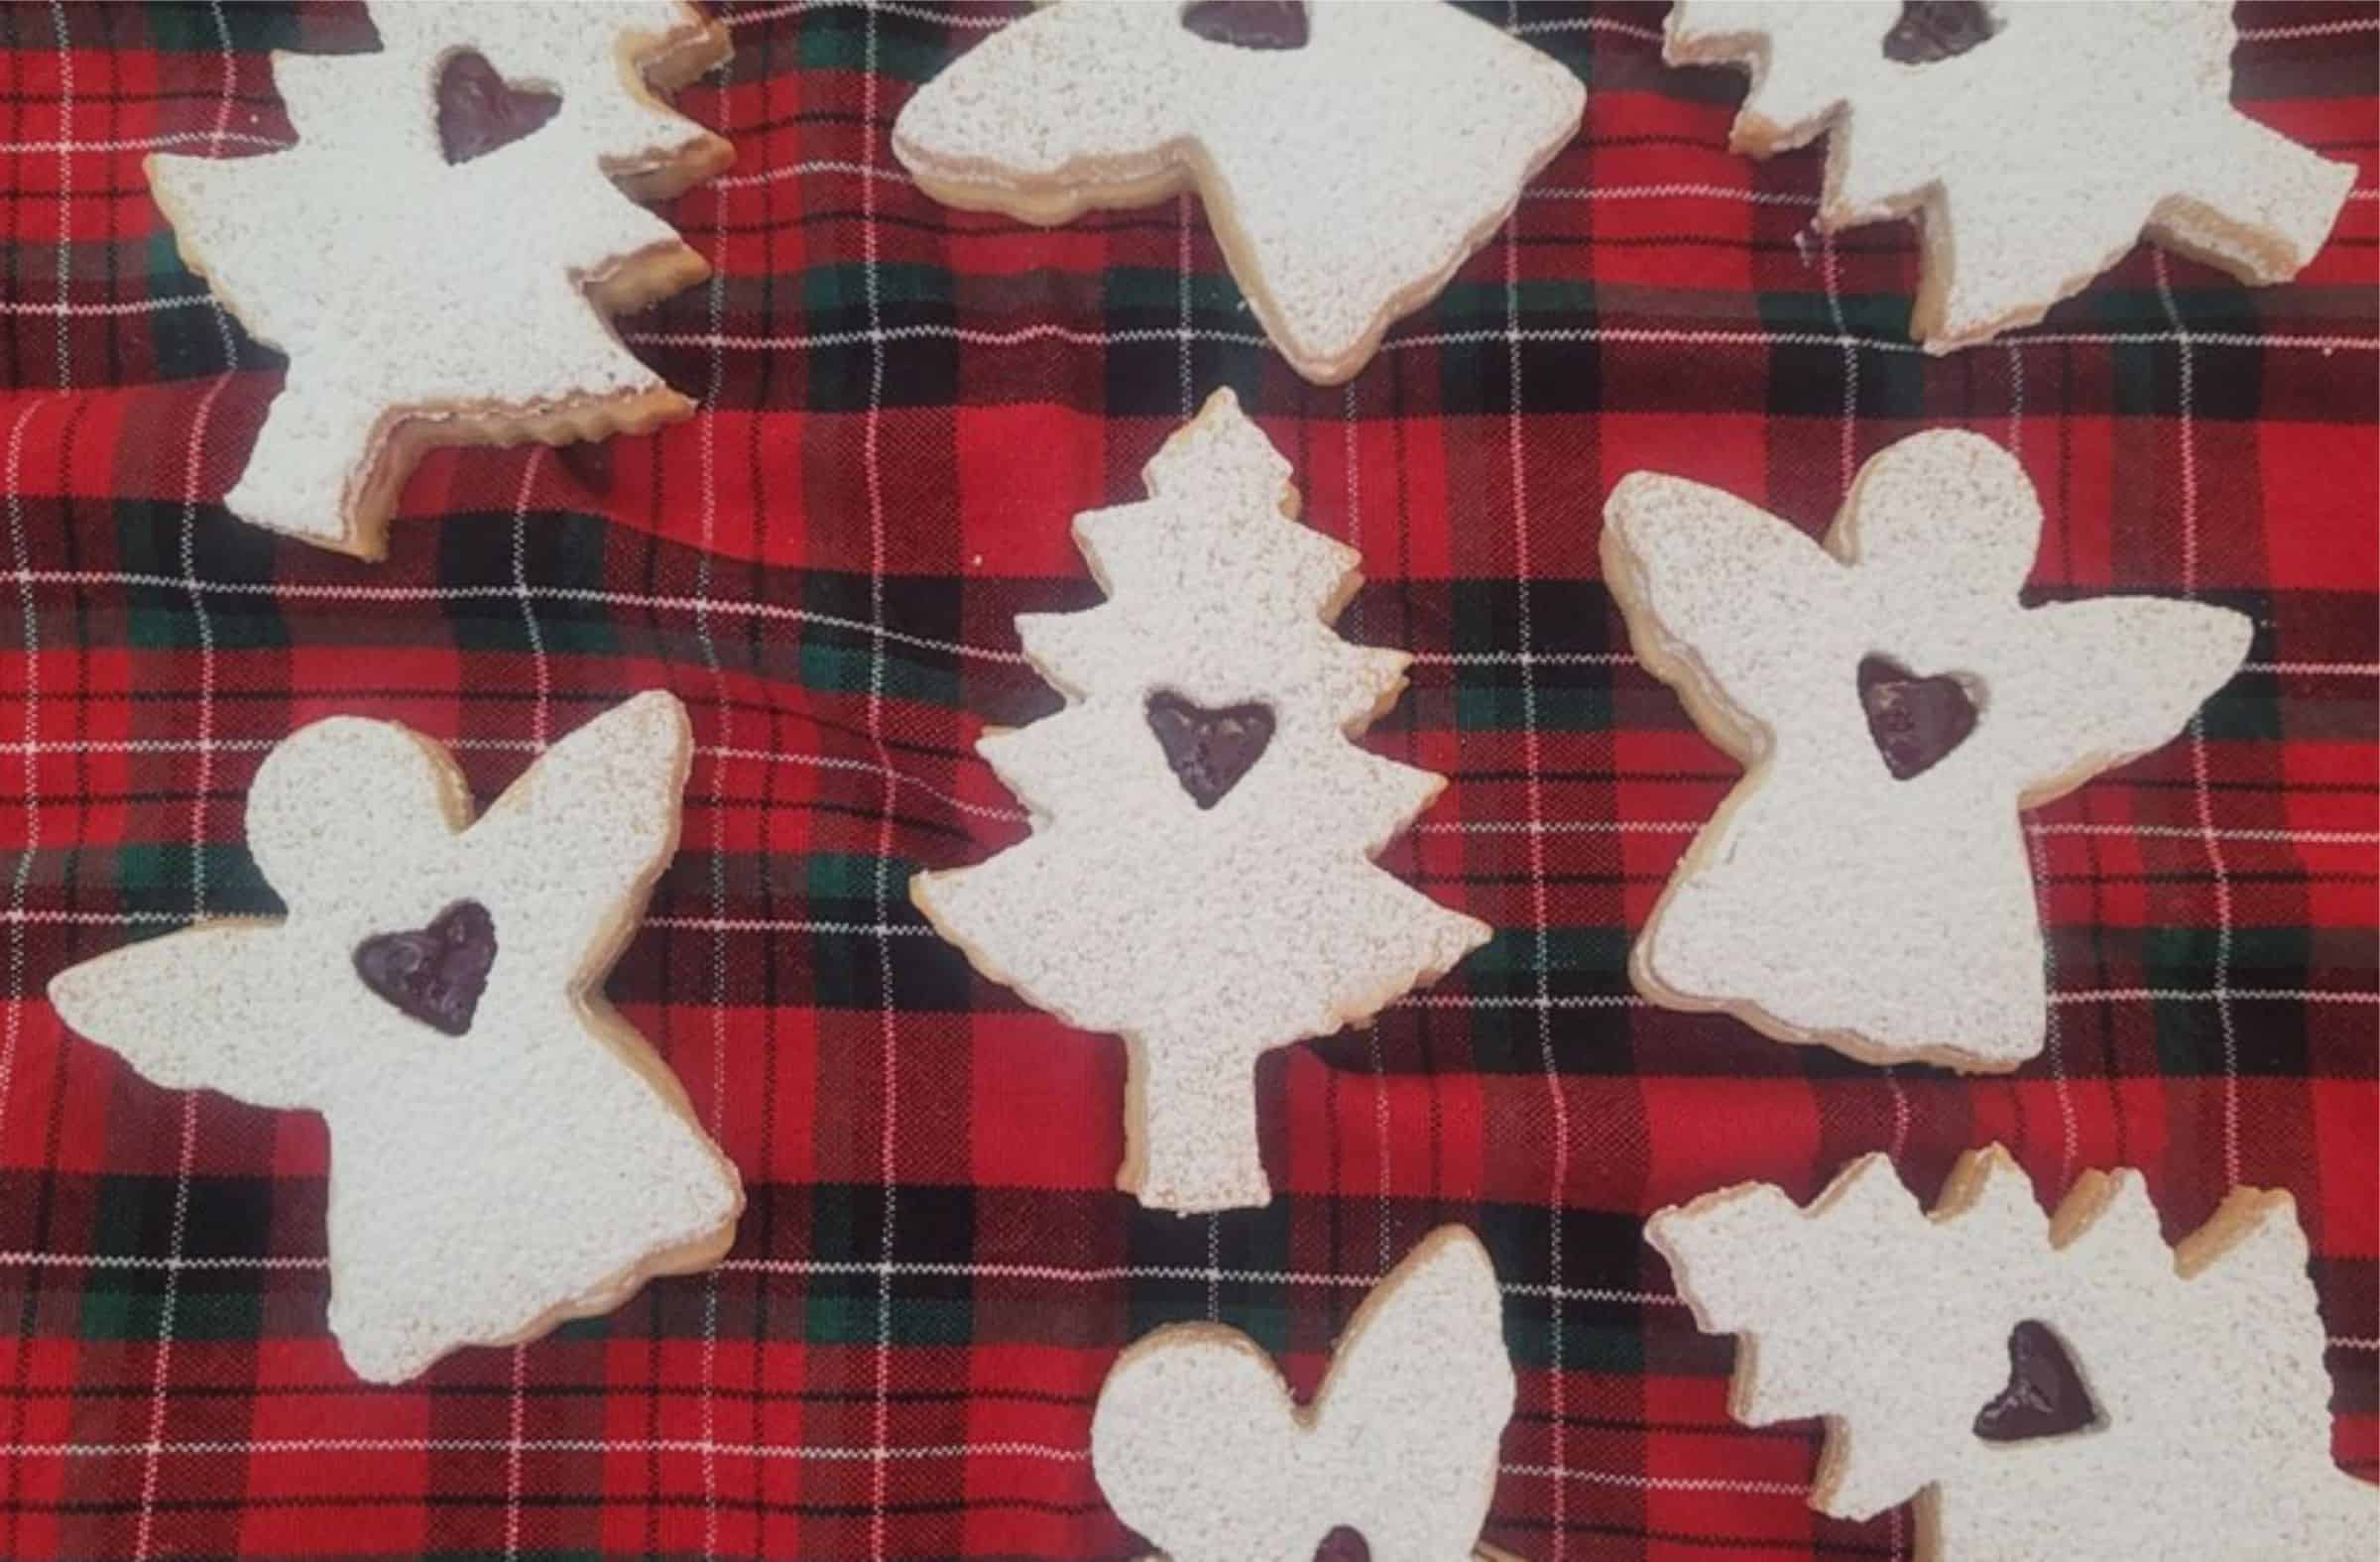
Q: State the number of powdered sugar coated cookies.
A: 8